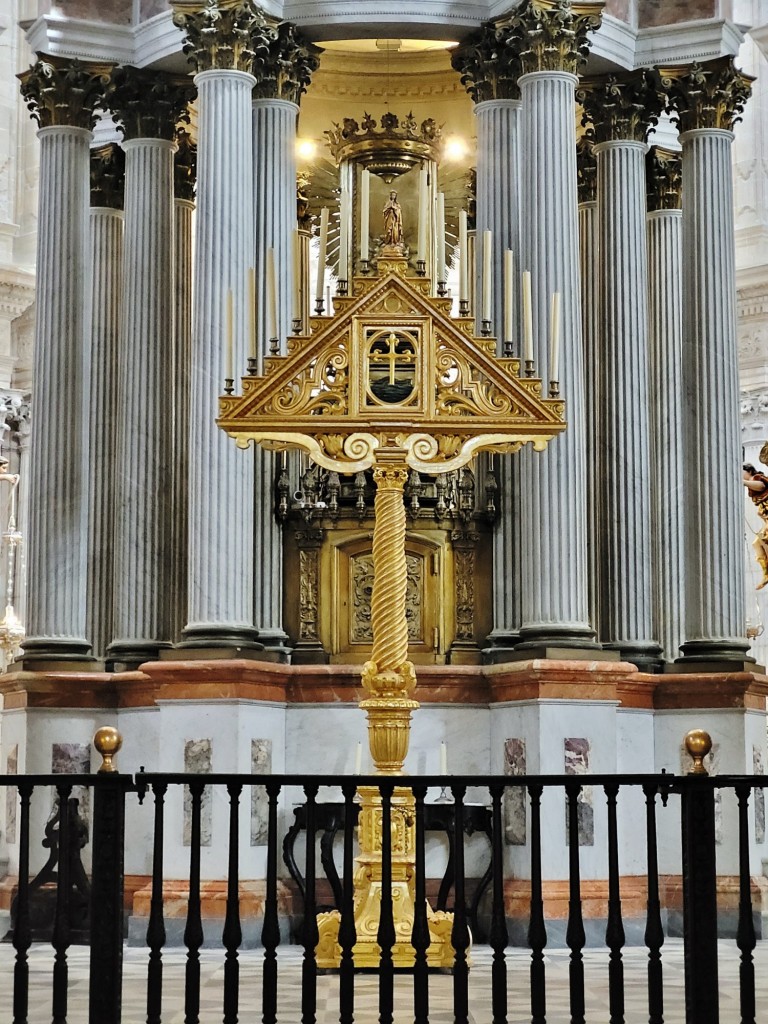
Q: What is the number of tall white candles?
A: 14